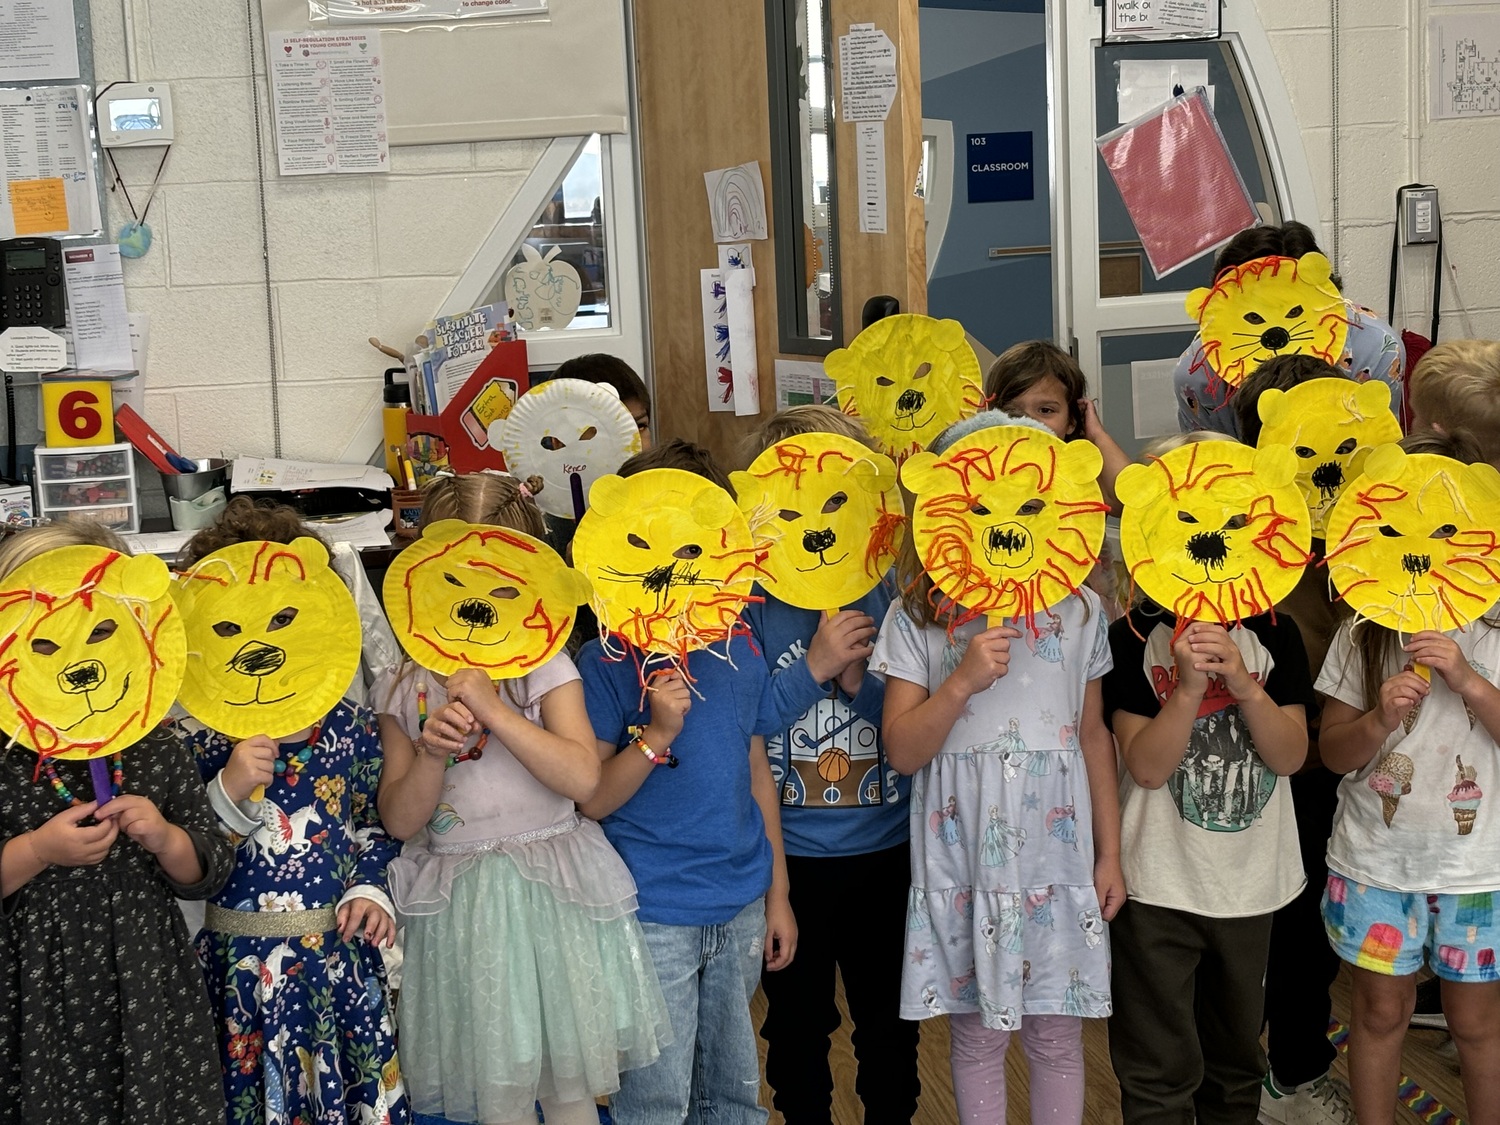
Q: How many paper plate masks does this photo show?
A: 12